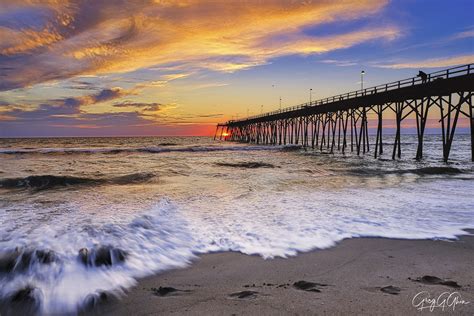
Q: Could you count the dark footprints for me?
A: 5